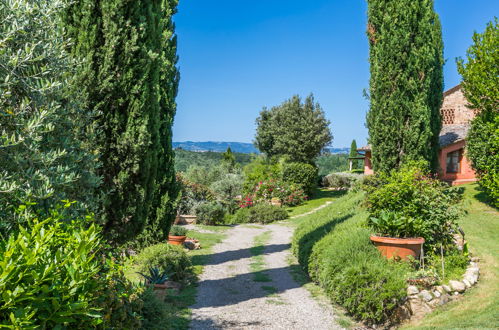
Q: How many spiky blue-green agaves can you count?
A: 1